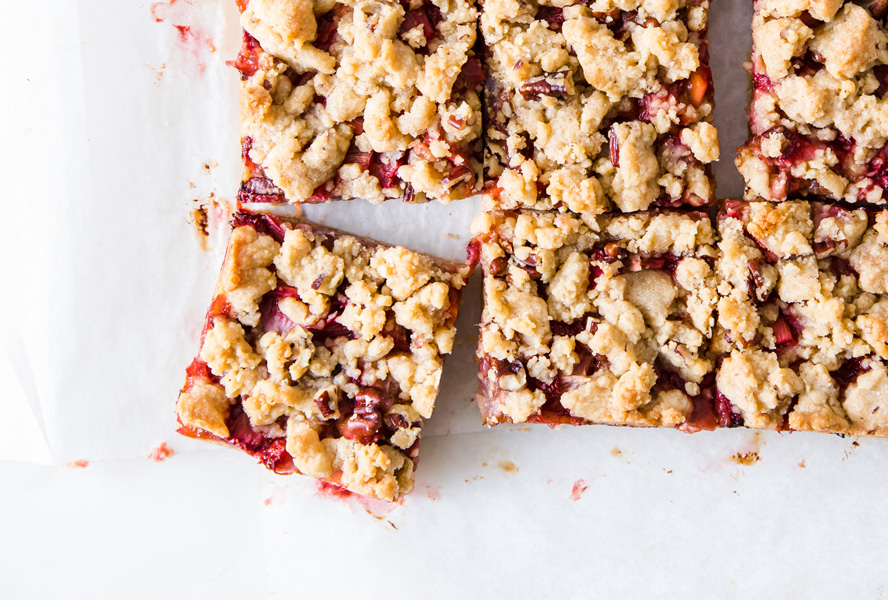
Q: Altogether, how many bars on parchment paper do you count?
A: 6